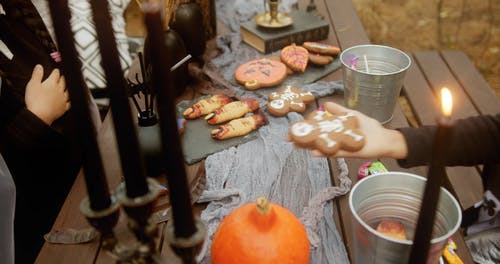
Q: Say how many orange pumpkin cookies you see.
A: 1